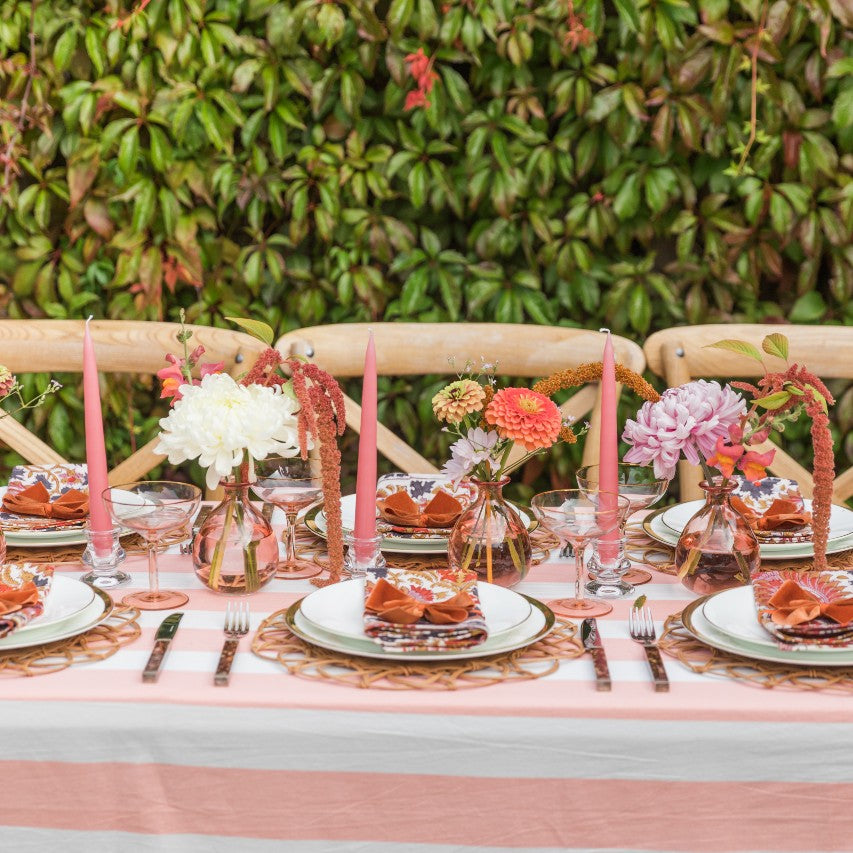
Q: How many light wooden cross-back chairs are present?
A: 3